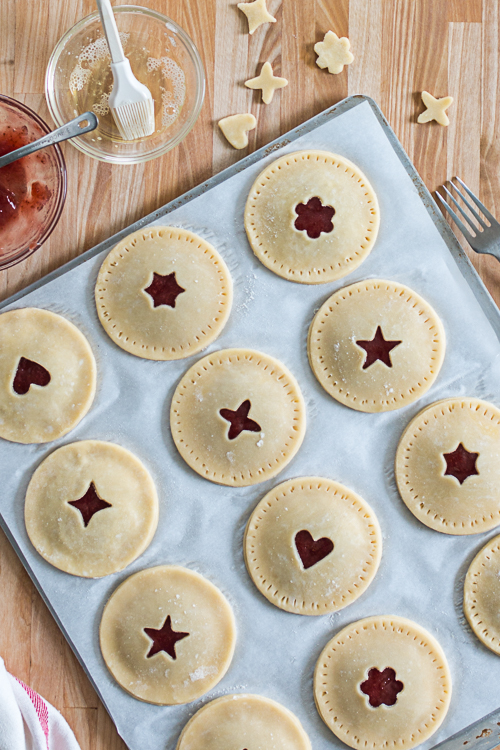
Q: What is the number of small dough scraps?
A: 5